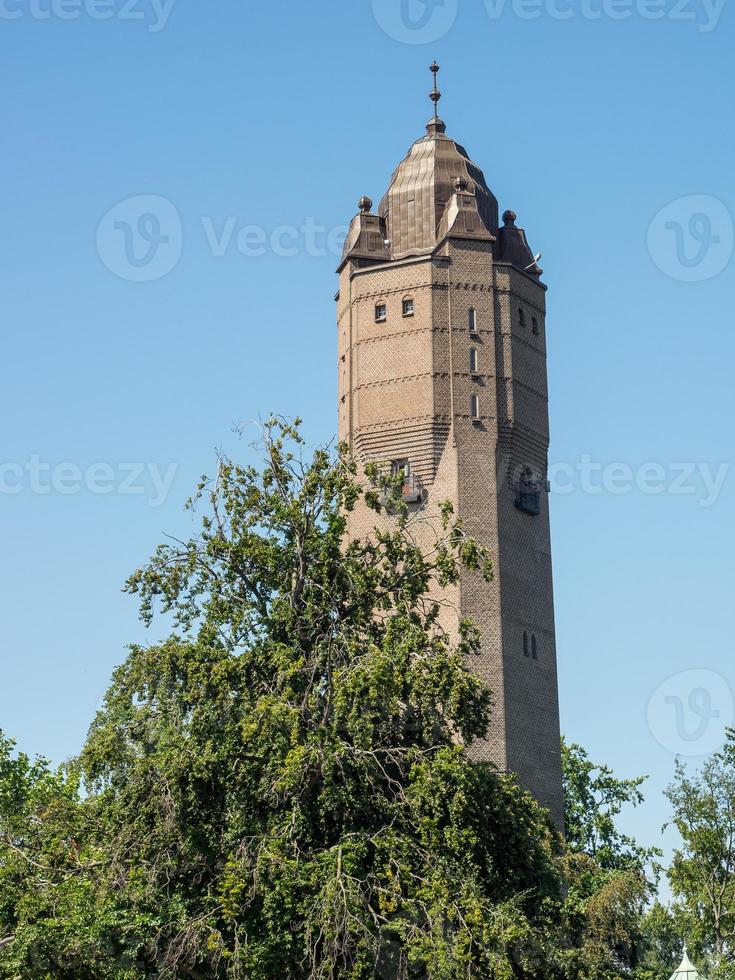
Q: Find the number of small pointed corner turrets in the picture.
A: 3